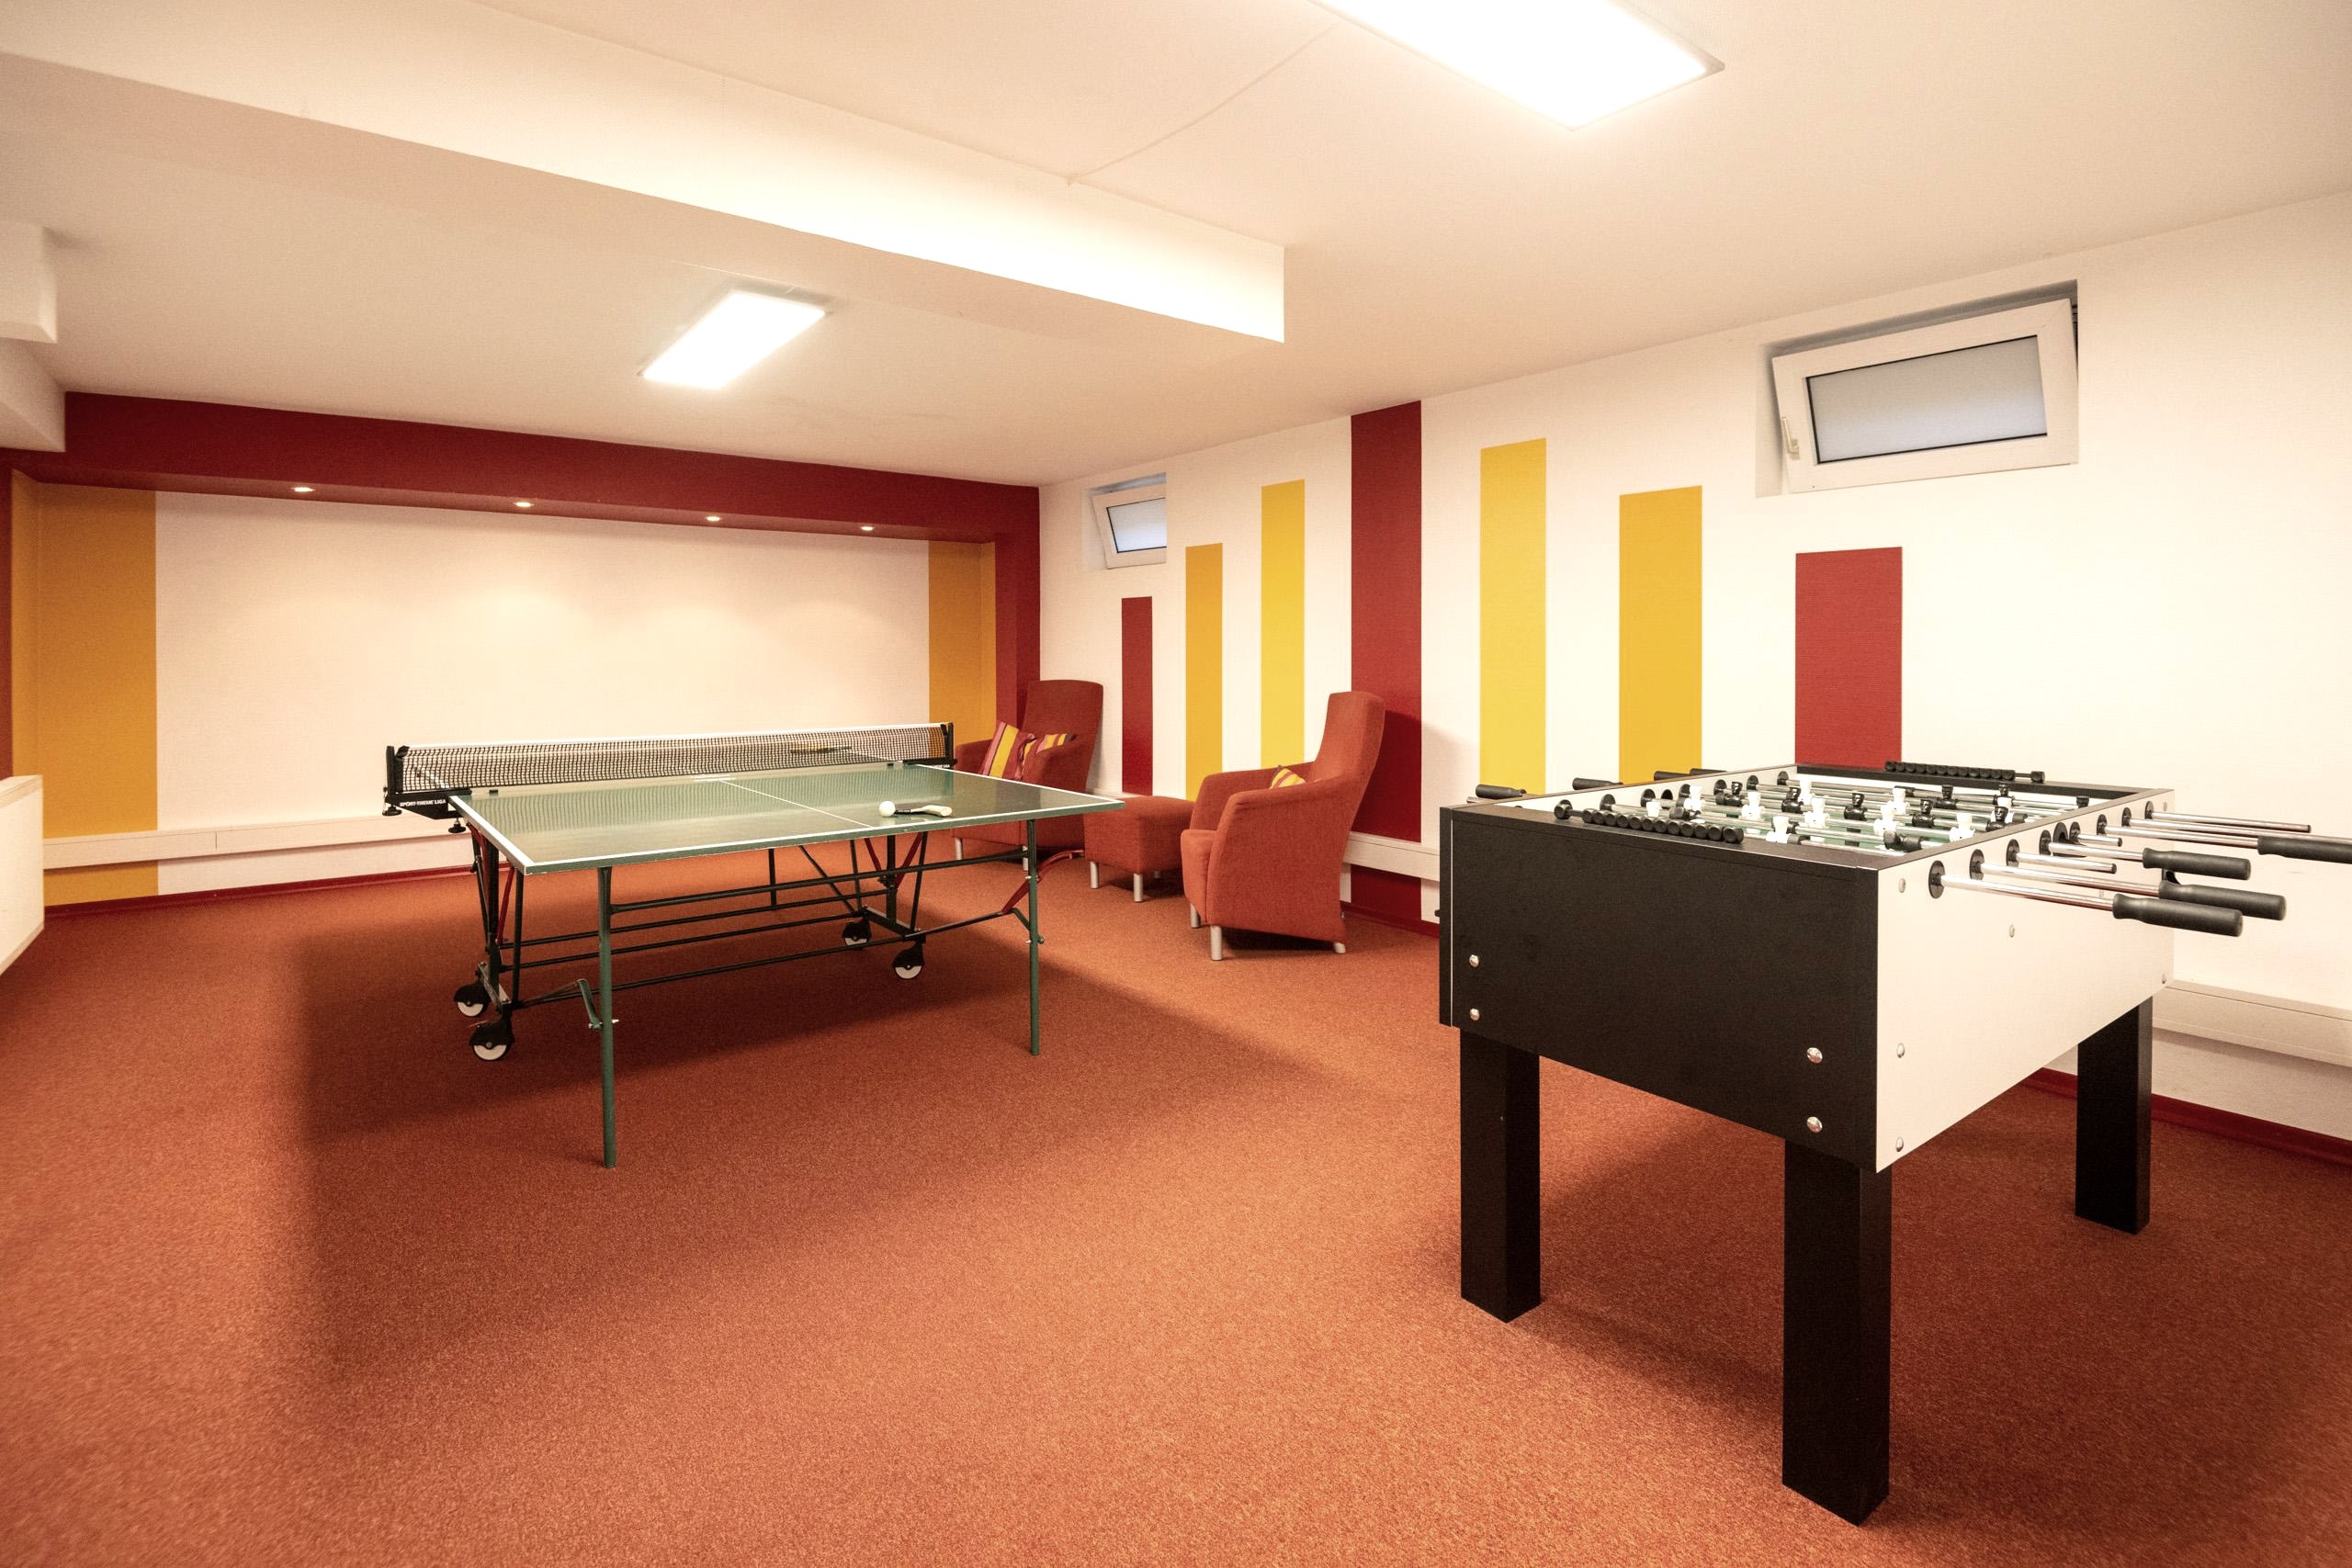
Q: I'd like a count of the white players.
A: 10